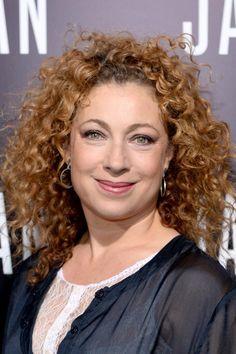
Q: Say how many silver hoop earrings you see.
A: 2